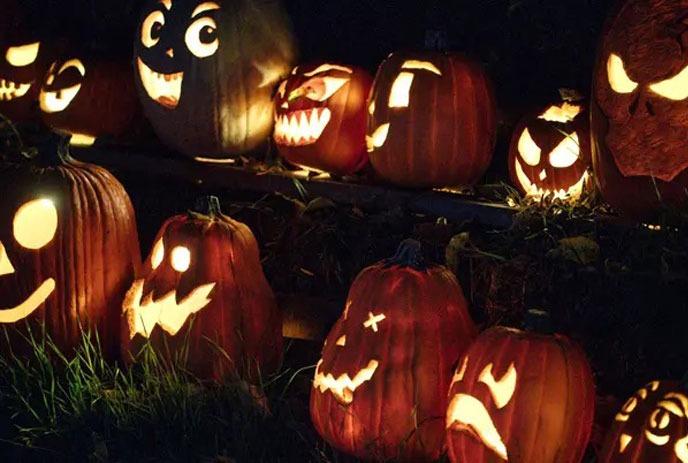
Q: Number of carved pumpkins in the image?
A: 12